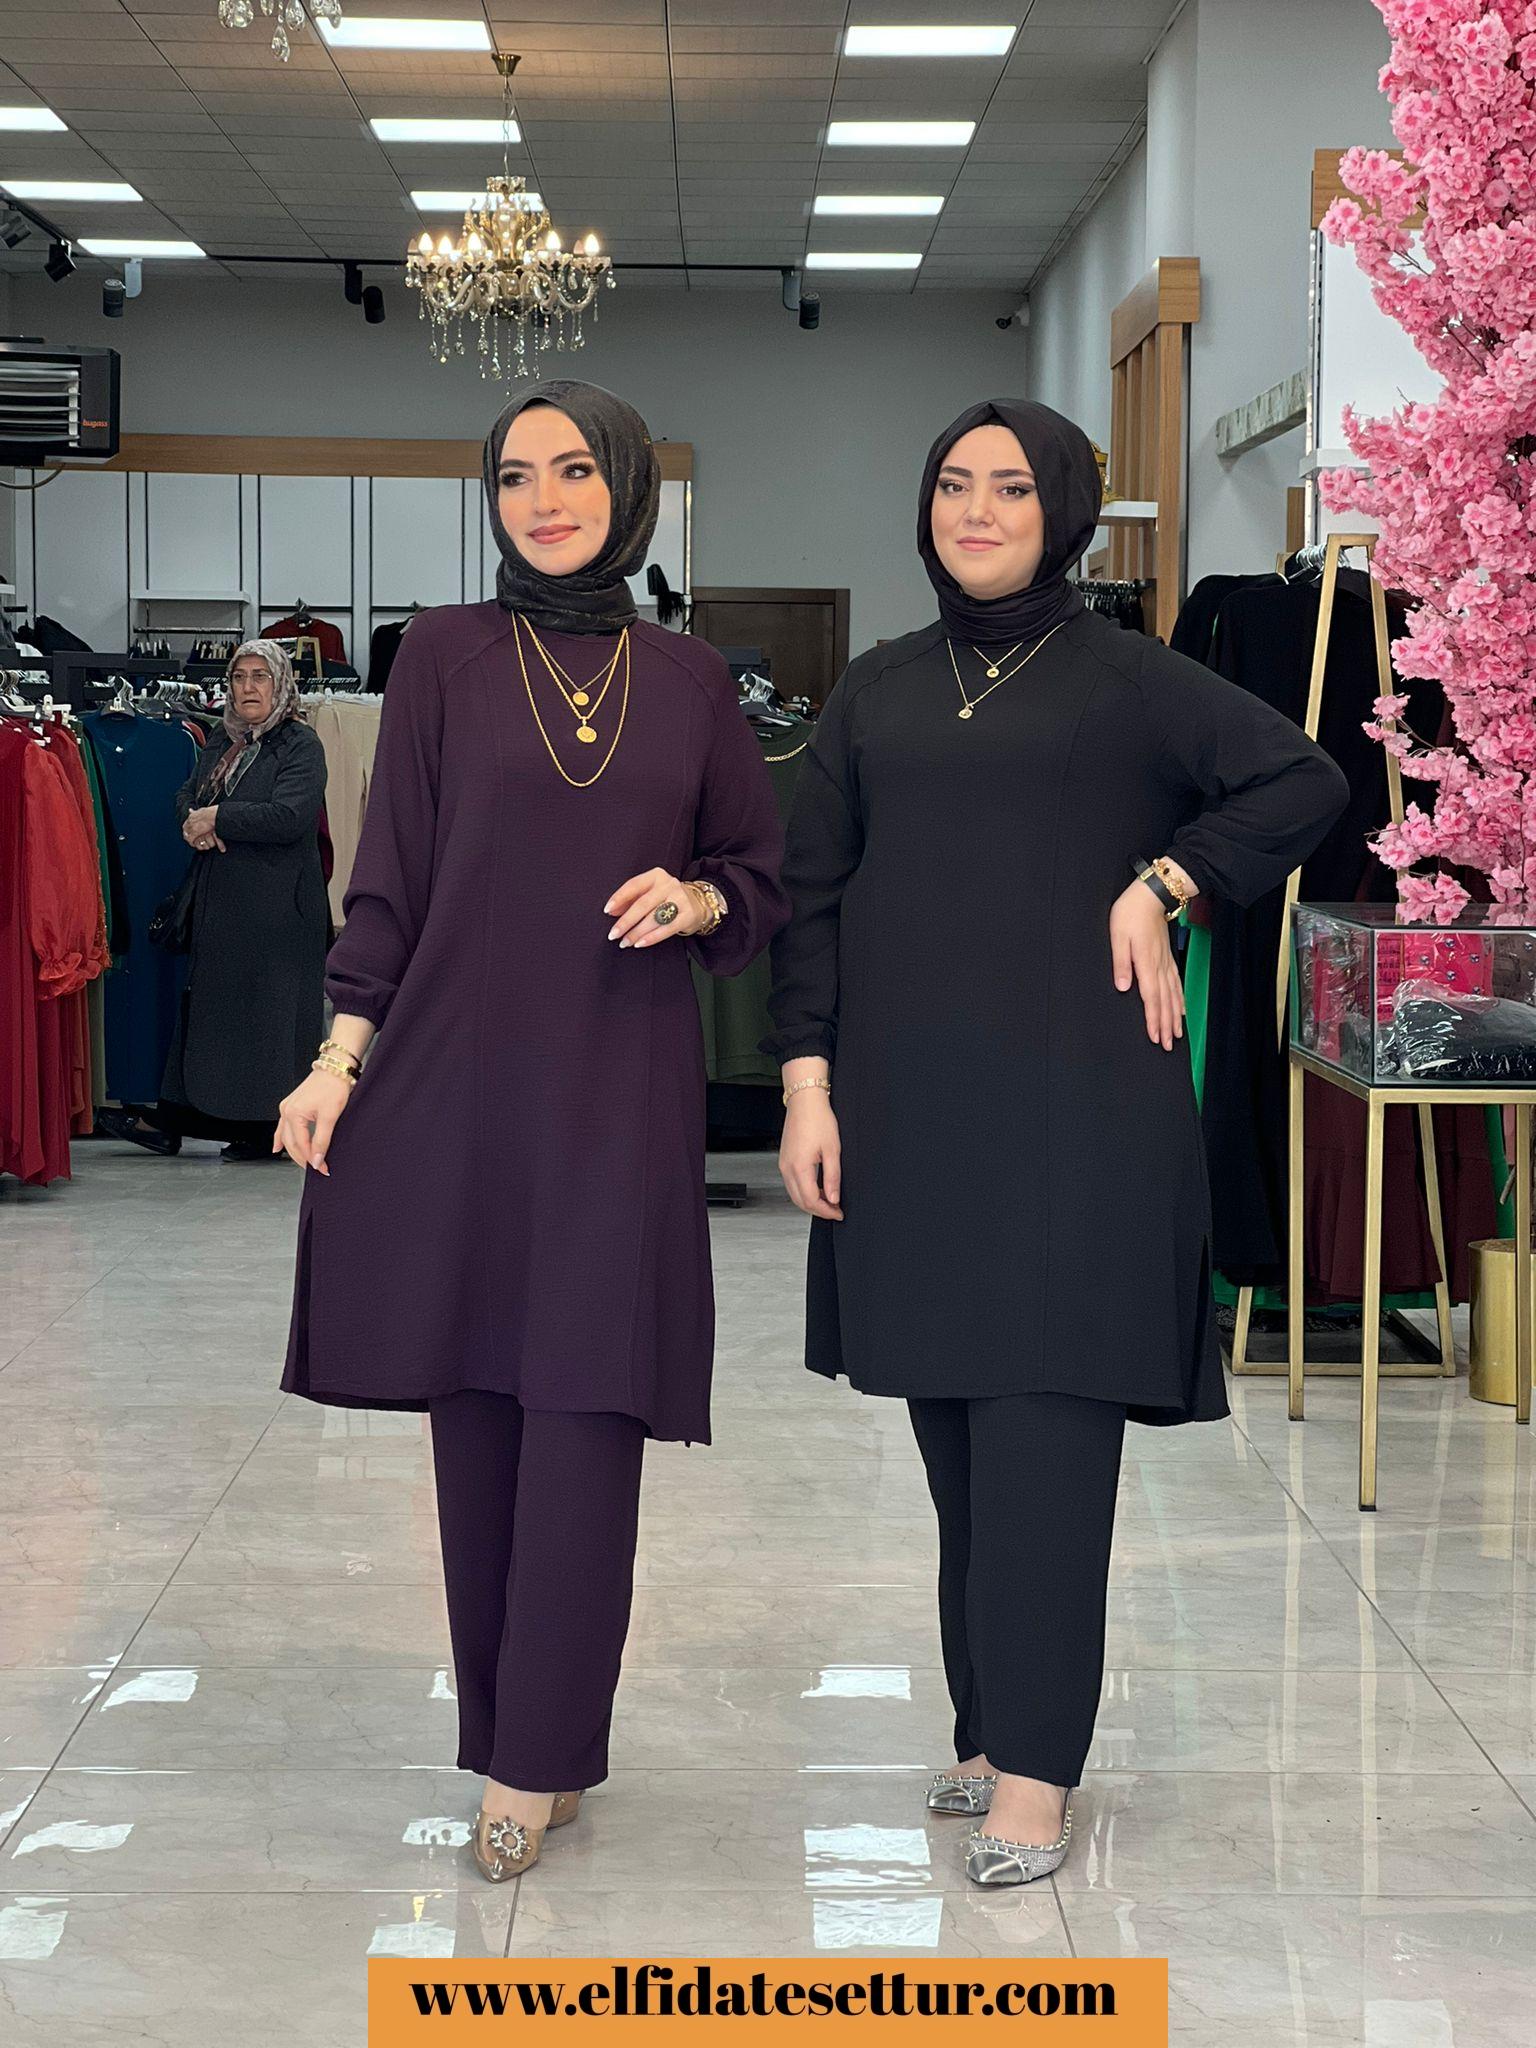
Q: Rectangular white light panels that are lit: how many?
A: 10